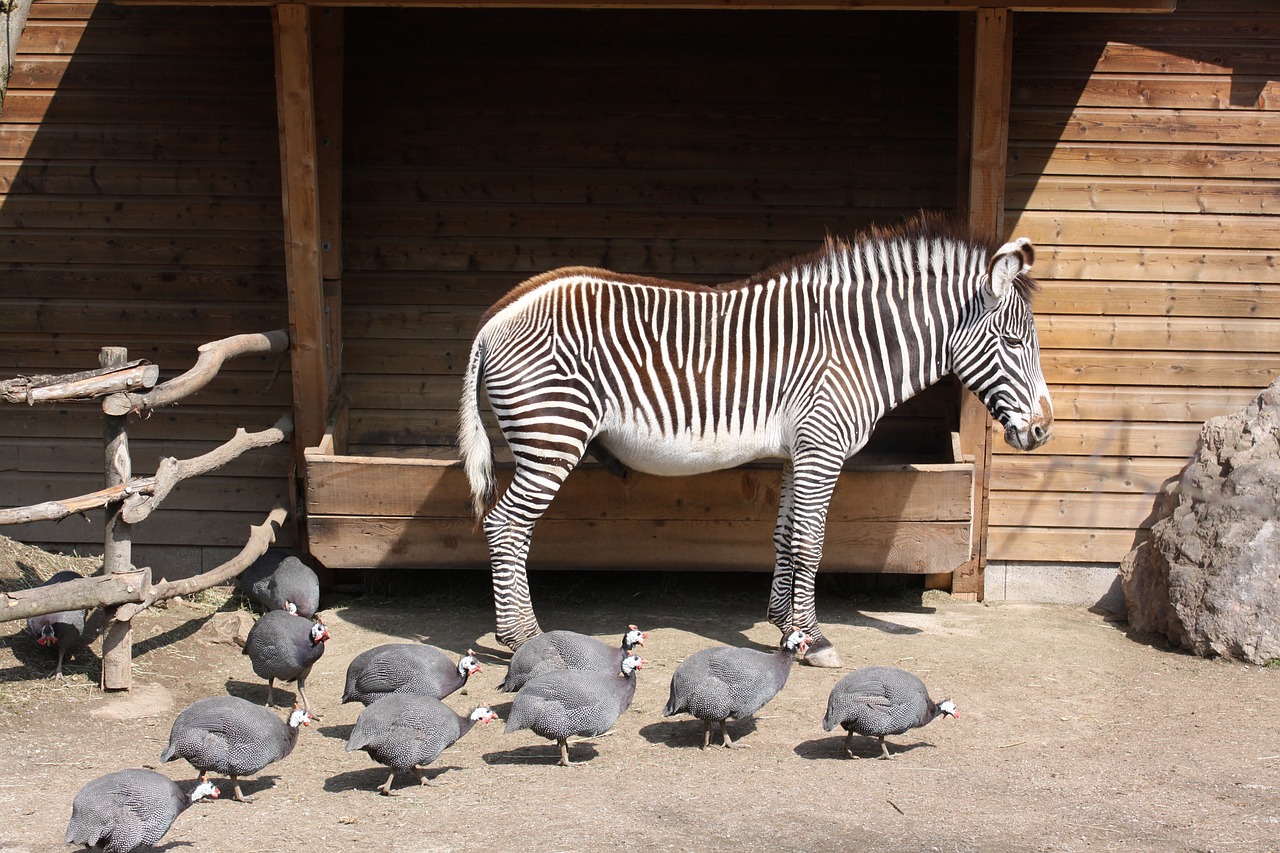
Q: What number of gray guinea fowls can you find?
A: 11